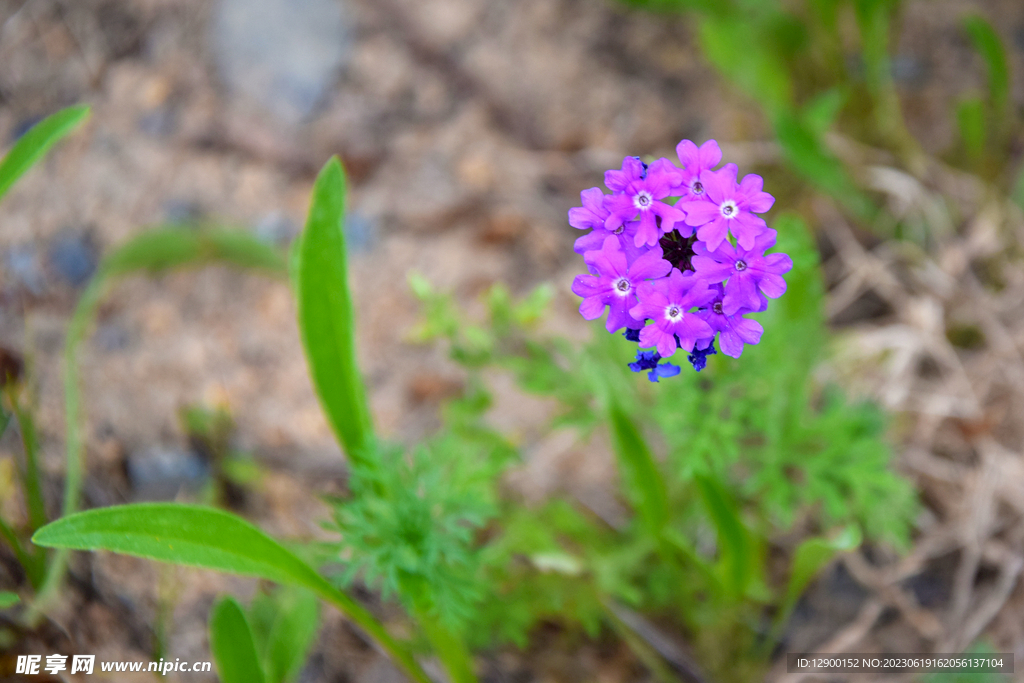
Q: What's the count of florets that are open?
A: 8